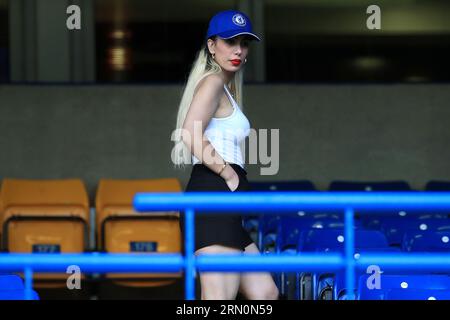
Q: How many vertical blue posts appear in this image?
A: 3